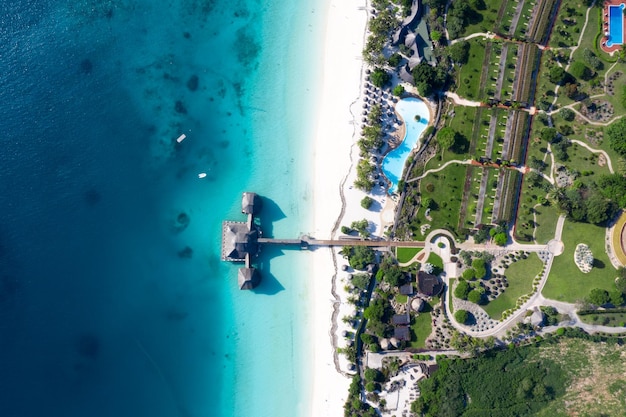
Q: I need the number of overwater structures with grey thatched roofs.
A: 3